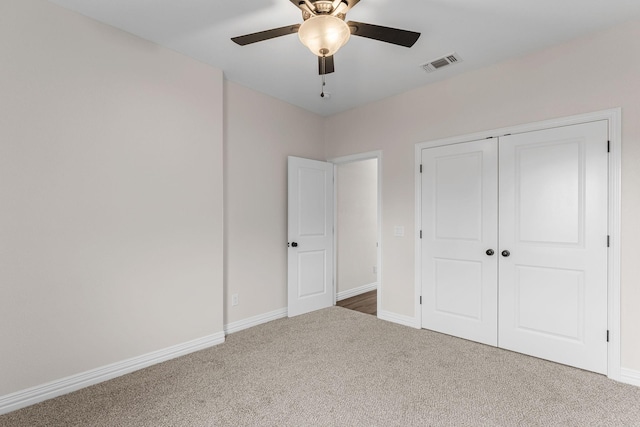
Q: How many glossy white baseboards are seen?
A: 5